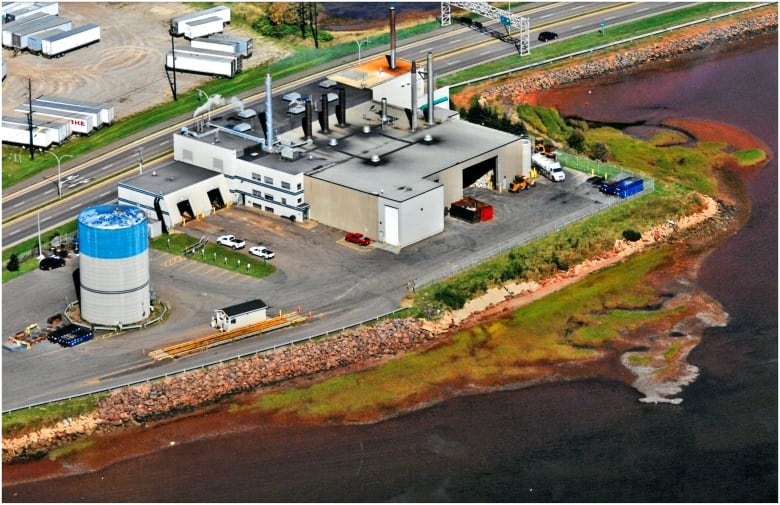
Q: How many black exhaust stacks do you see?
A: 3